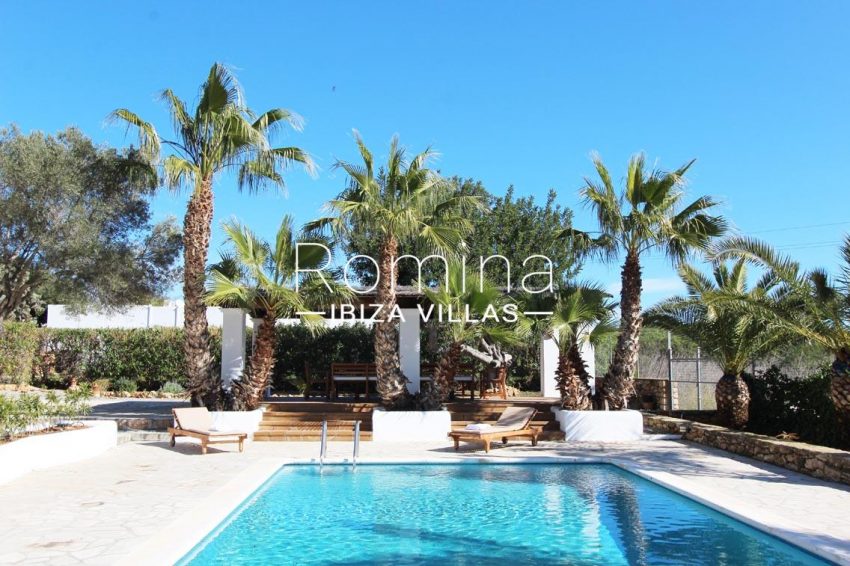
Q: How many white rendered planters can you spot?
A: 4